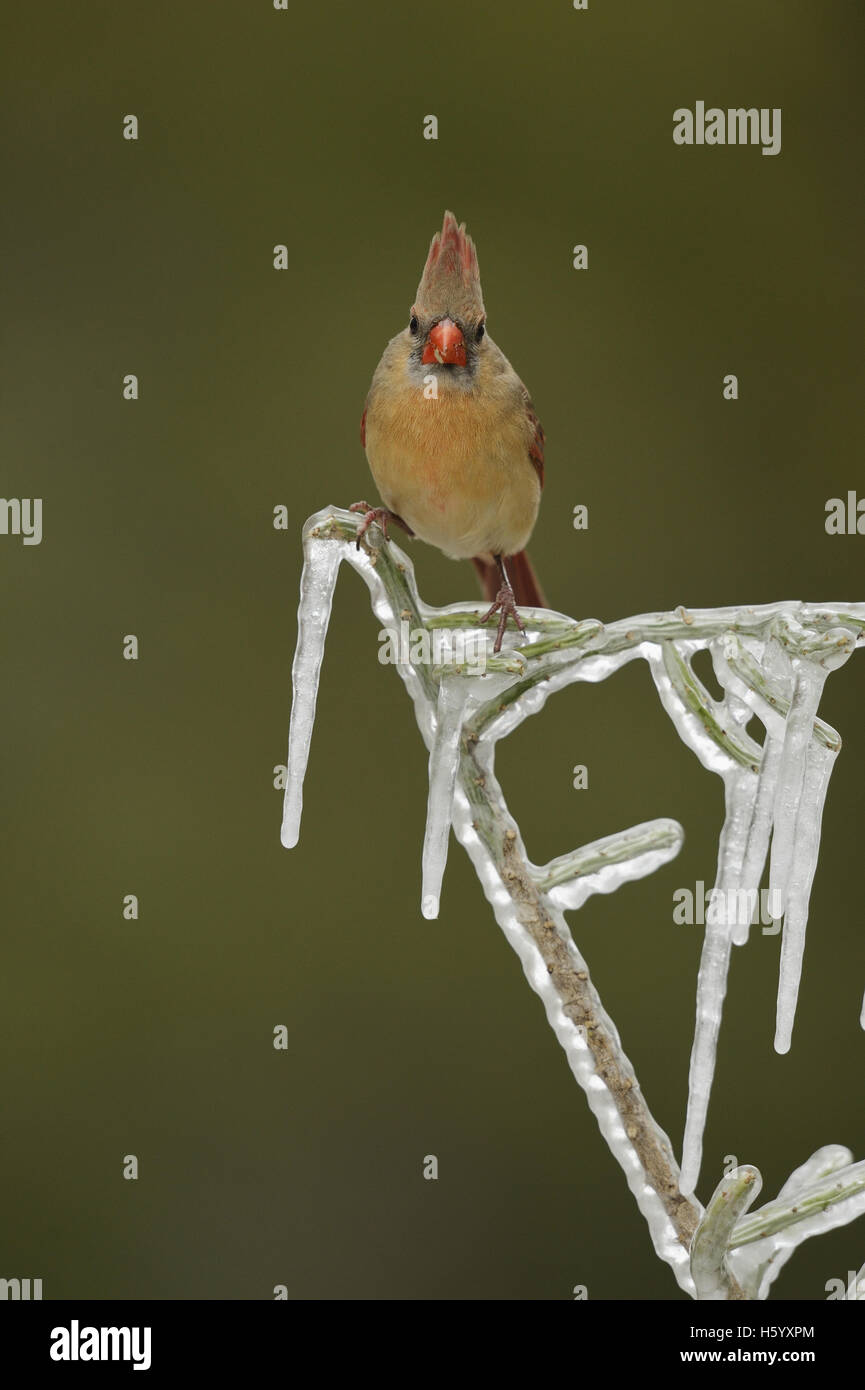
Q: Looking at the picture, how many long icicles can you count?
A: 6